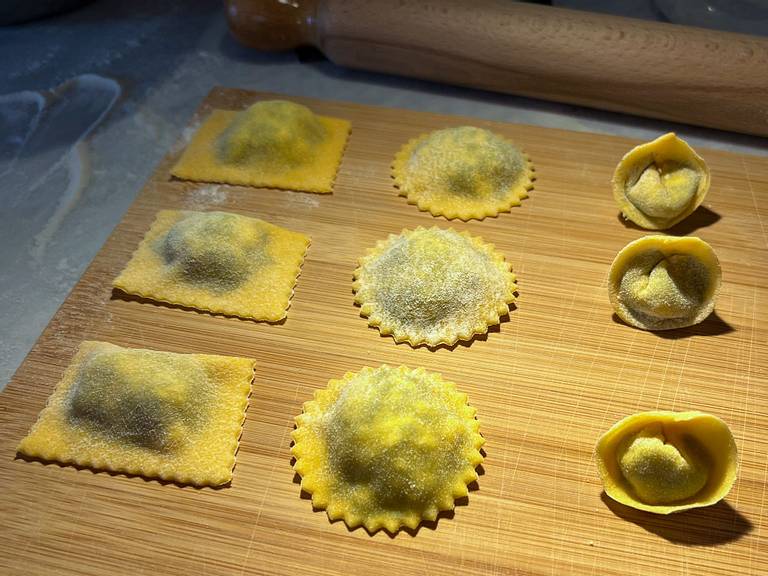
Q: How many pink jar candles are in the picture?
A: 0